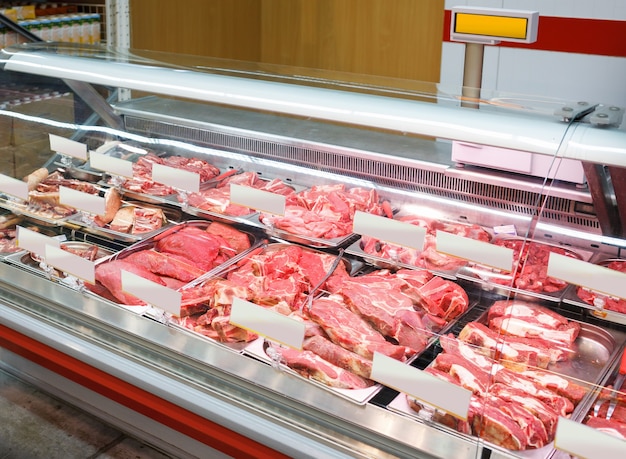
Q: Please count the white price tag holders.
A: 15